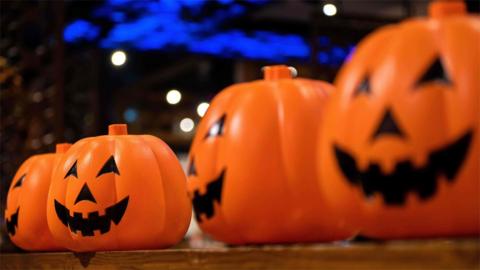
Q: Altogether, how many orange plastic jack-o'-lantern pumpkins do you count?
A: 4